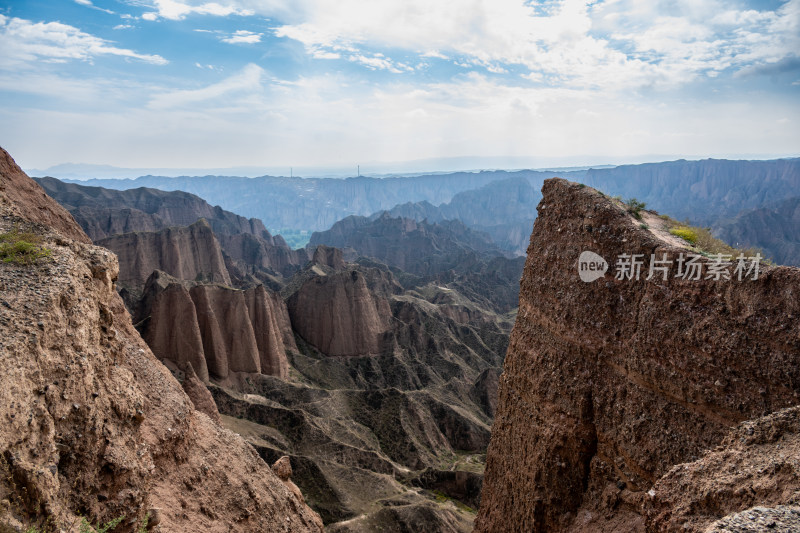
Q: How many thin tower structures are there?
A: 2